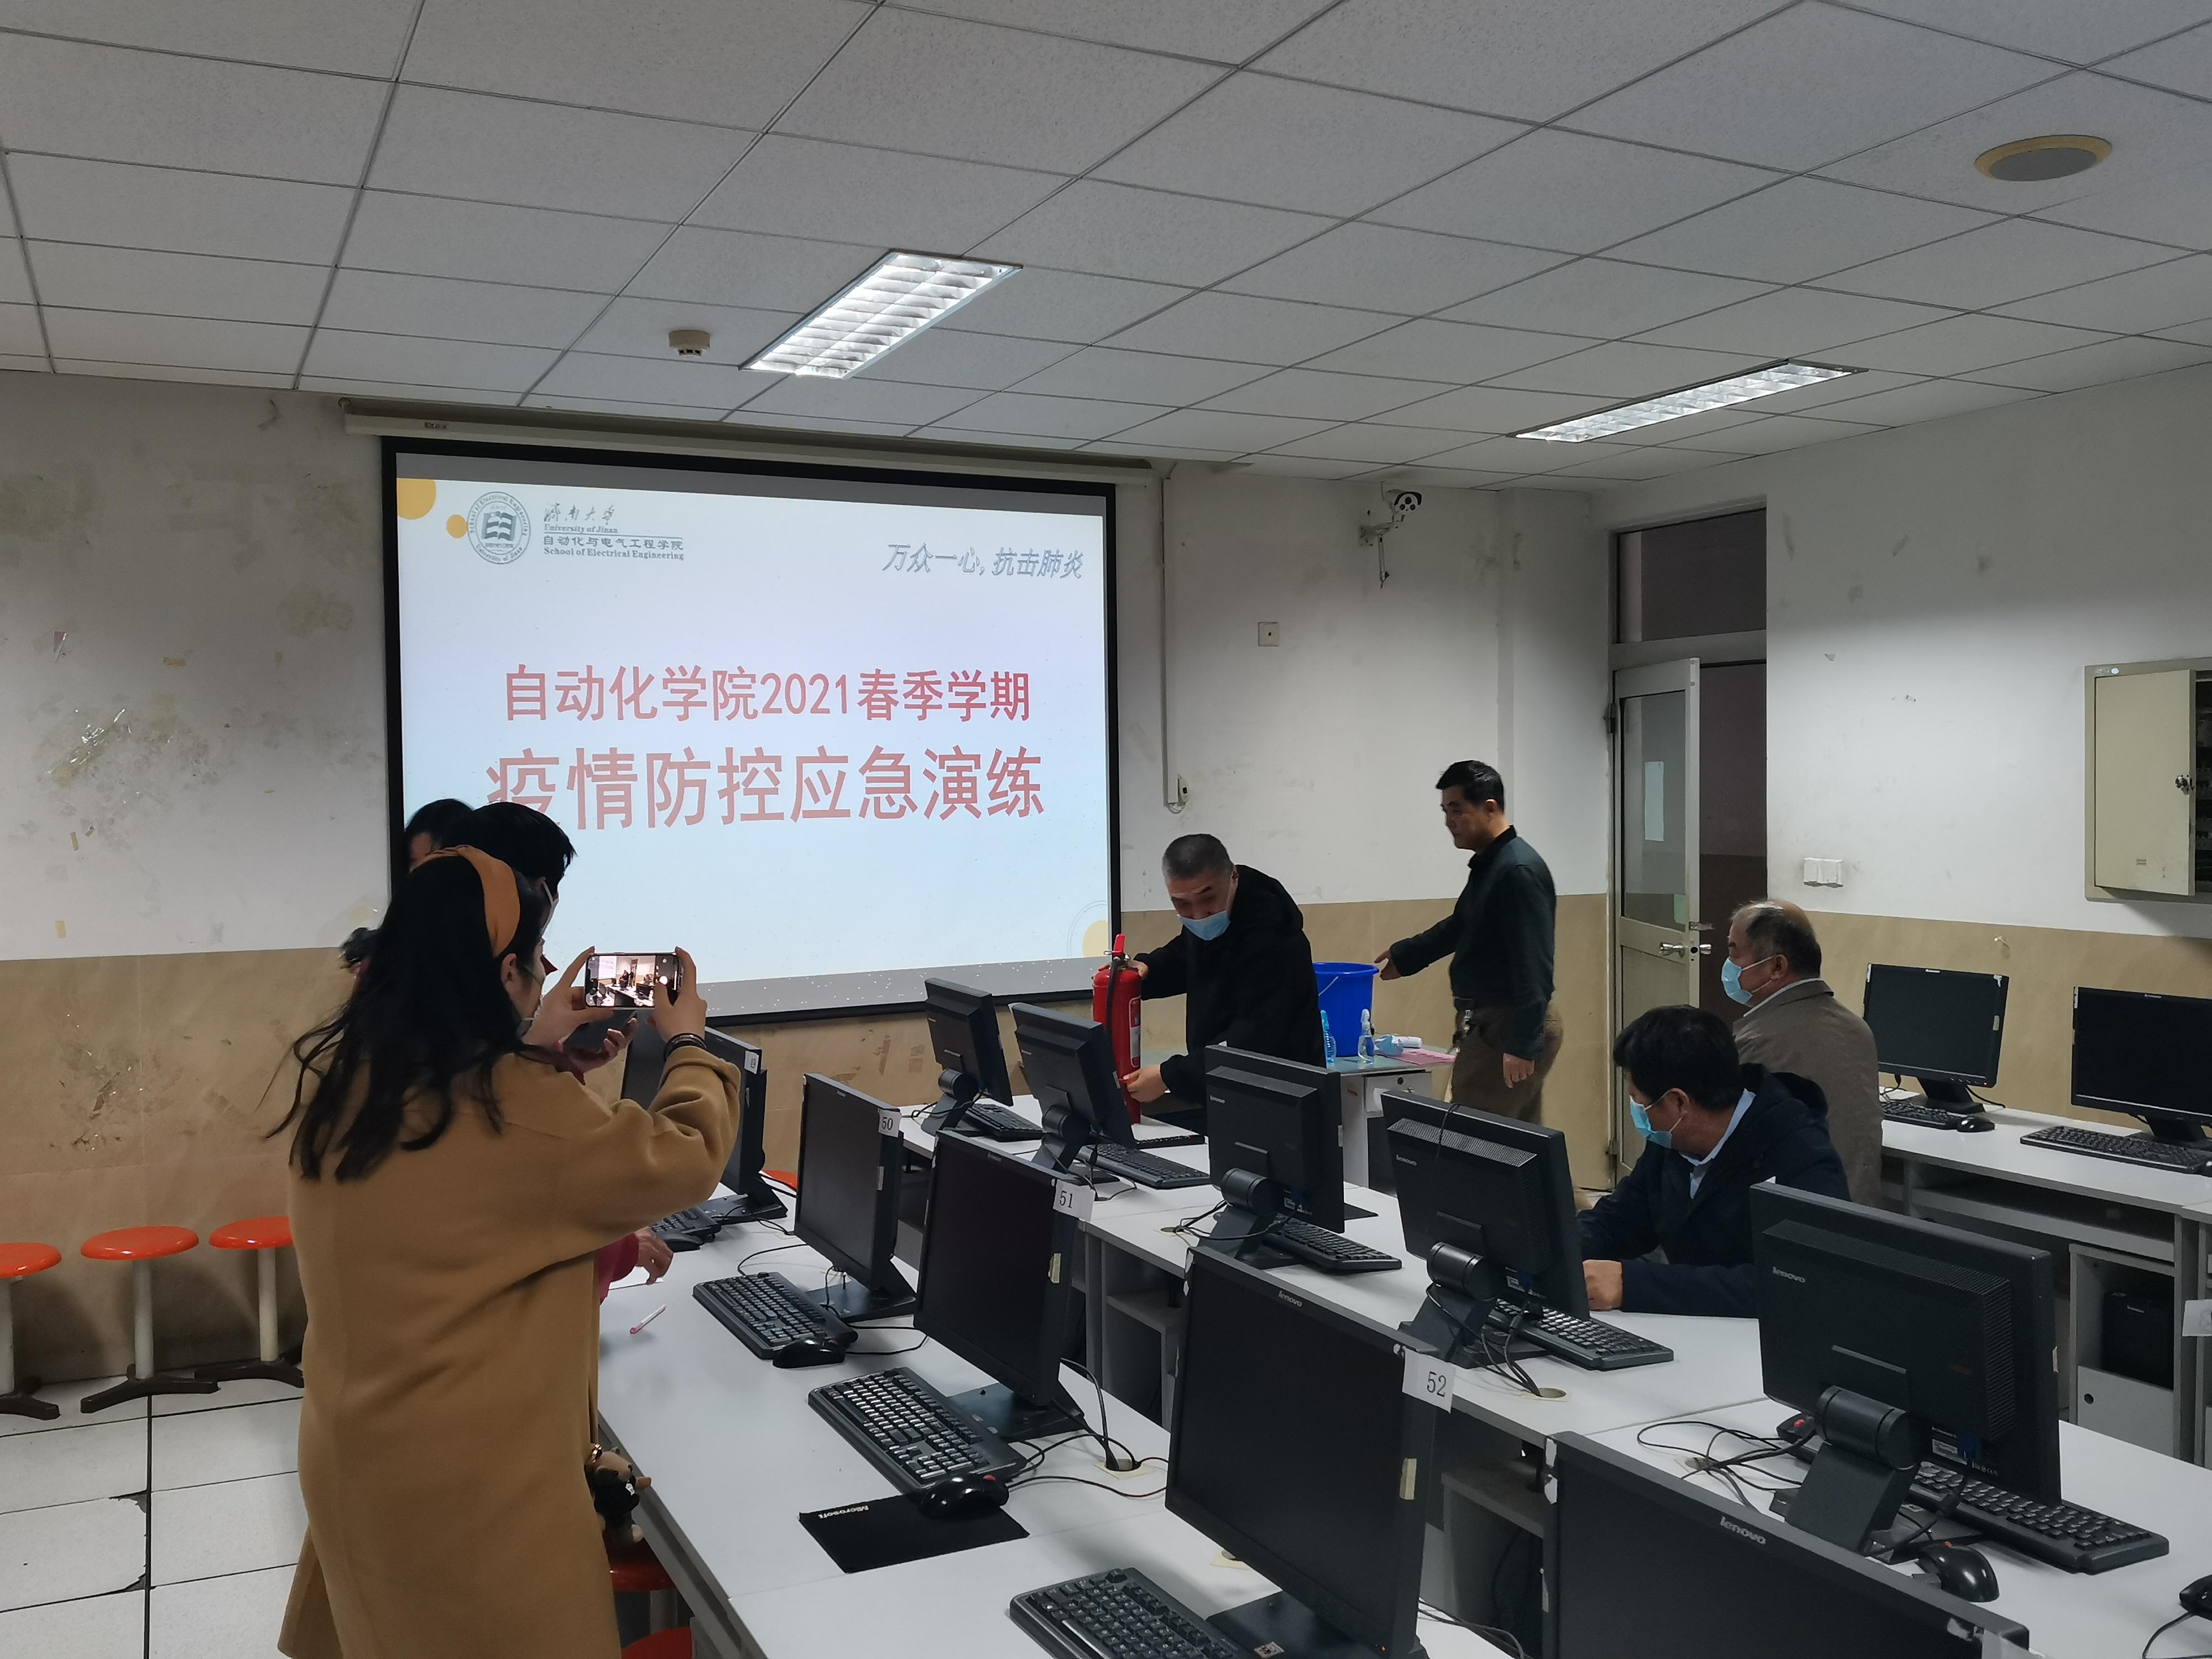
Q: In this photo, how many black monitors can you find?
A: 12